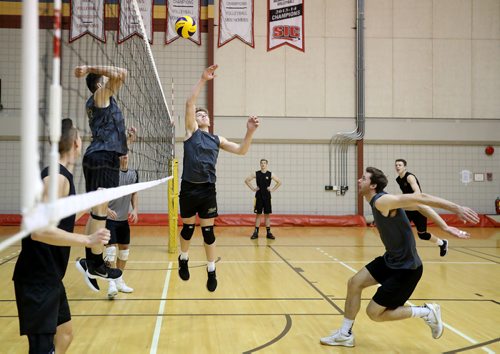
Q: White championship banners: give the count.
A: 5